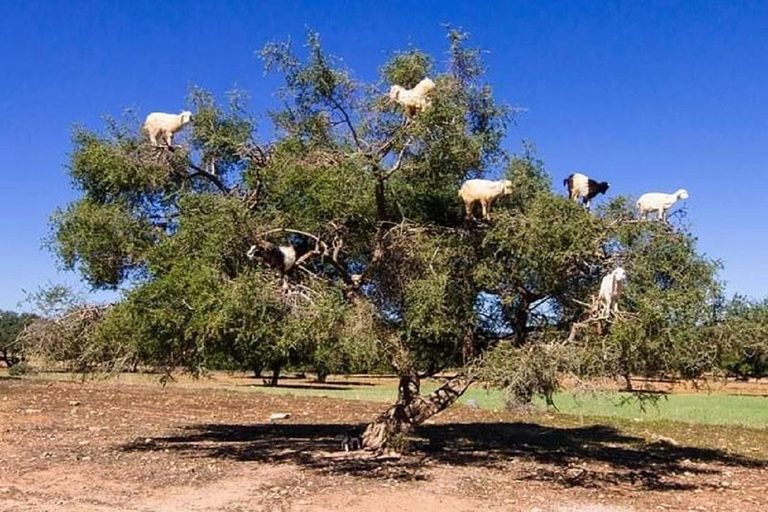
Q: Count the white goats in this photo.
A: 5